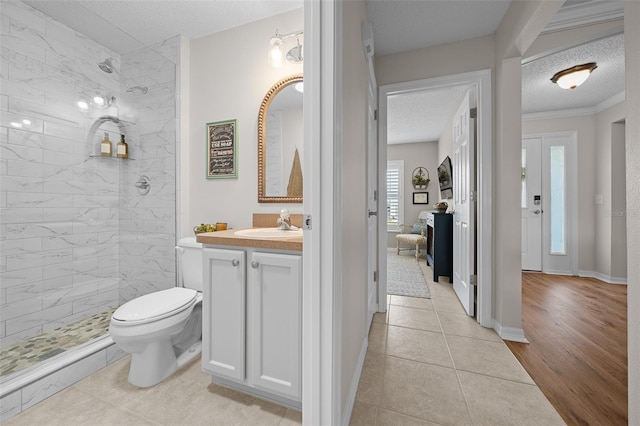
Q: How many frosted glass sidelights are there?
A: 1